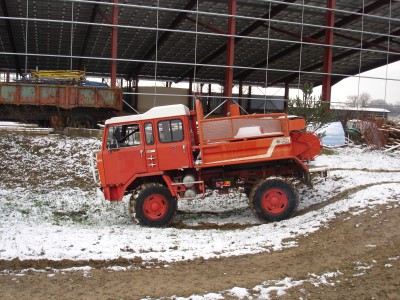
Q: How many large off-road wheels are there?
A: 2